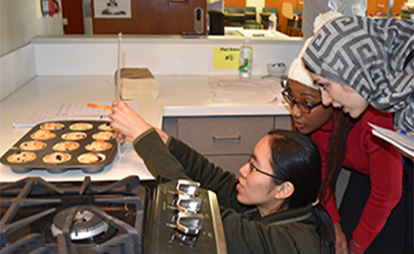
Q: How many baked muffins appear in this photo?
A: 12